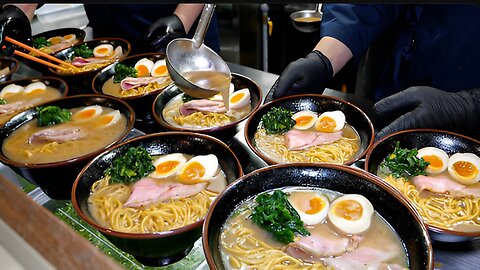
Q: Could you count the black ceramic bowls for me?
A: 11